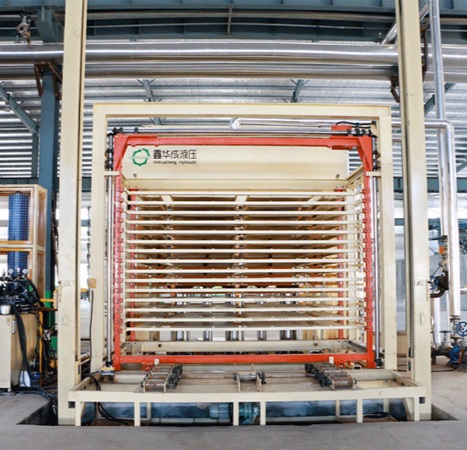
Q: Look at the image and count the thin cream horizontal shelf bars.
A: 15